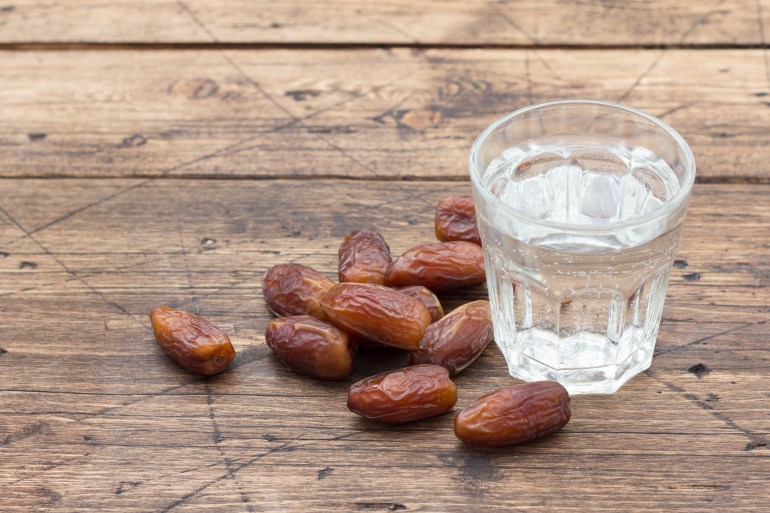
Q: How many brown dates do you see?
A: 11